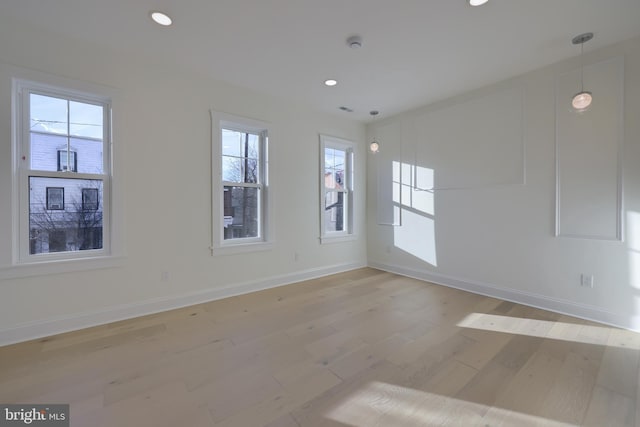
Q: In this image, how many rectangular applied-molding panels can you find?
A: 3